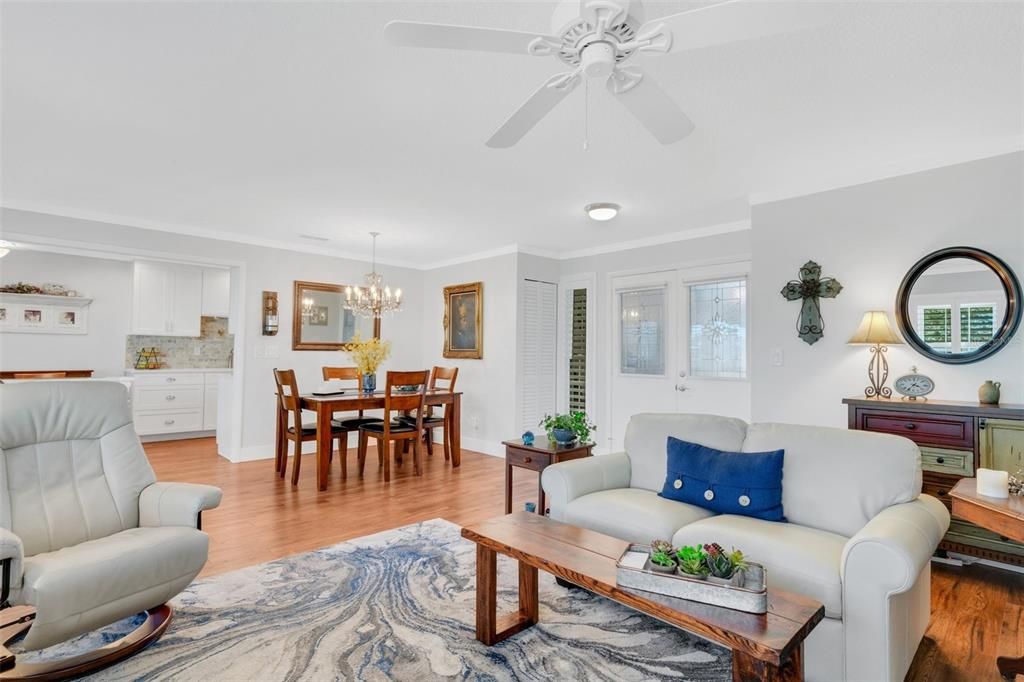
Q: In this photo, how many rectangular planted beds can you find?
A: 1